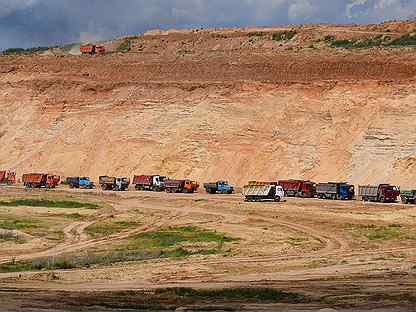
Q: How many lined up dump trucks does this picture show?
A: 12